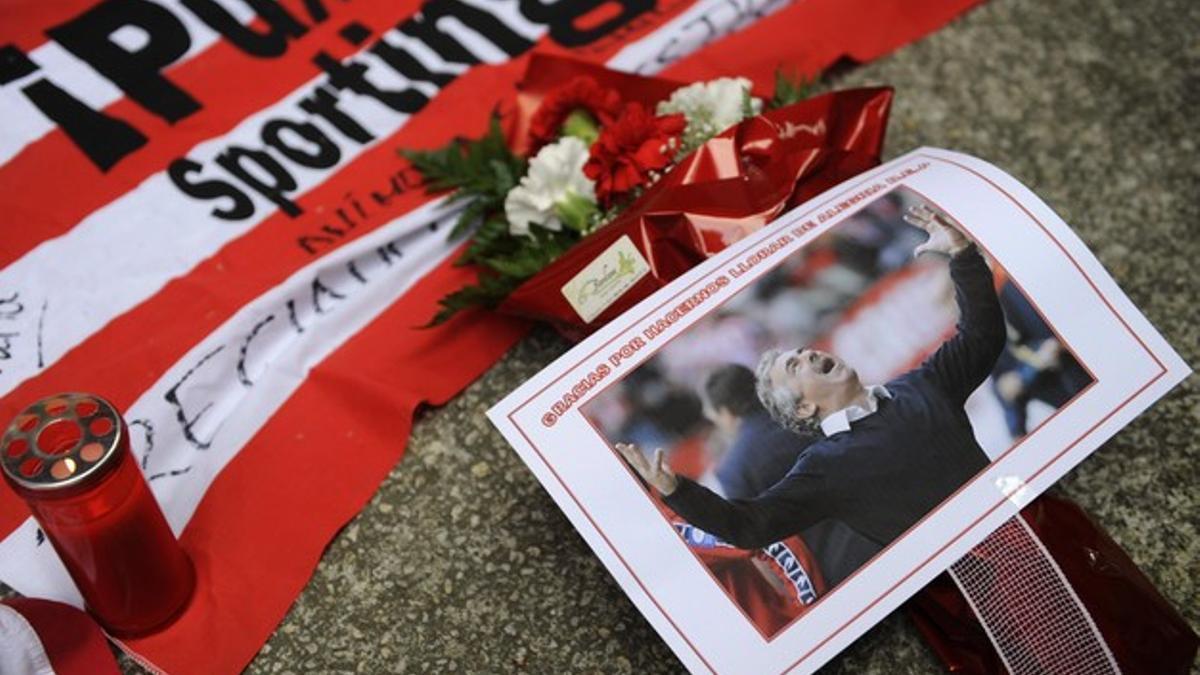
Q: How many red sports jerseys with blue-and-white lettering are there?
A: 1